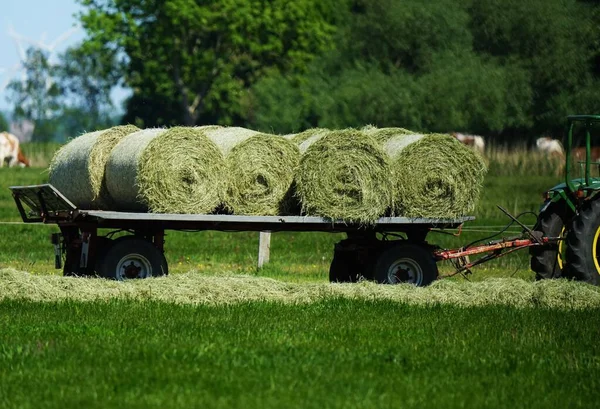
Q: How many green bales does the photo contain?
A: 8